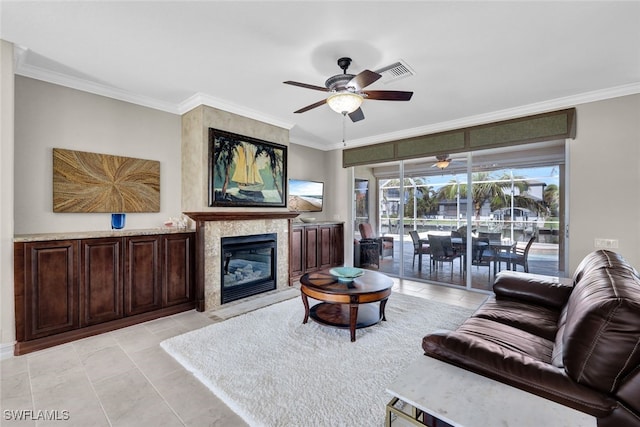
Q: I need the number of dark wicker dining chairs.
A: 6